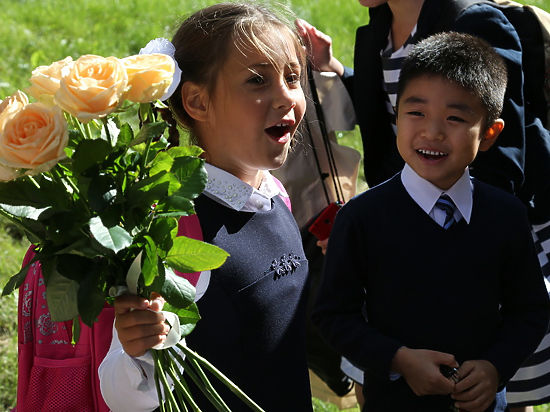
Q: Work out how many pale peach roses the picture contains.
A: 5